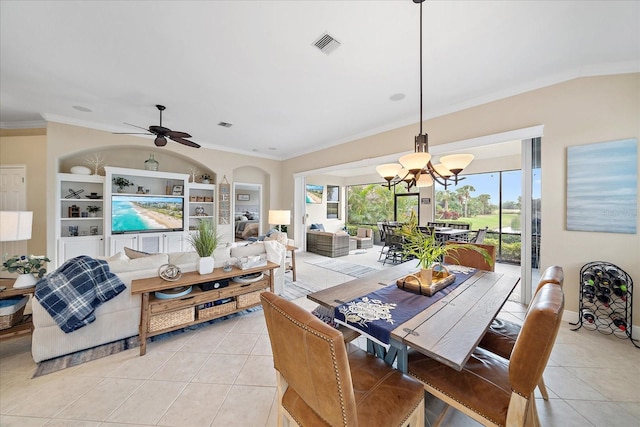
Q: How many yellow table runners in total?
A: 0